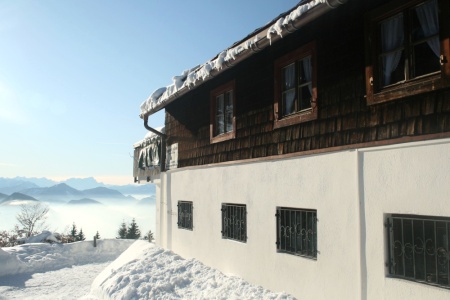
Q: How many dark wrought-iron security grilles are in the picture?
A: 4